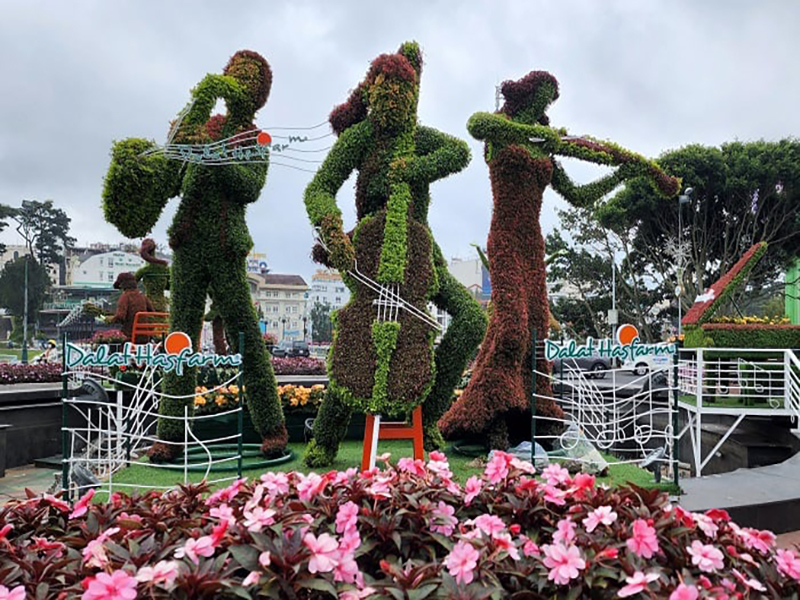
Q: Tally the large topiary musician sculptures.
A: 3